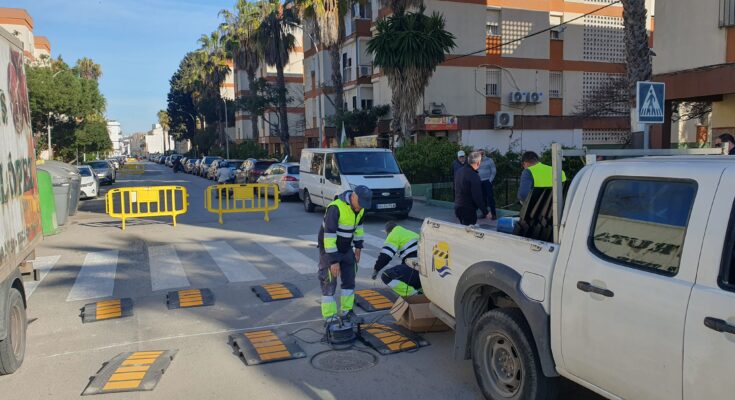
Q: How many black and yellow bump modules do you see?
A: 7